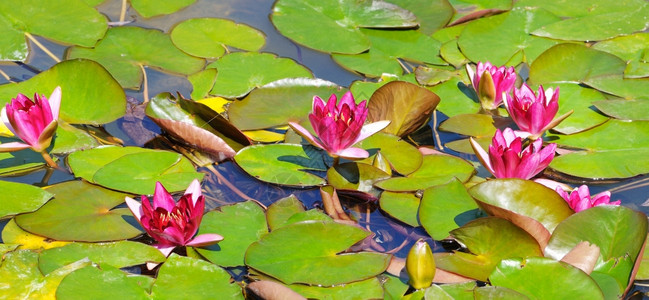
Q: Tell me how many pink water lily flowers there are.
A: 7